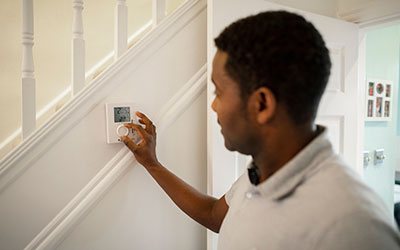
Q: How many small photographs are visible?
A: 6